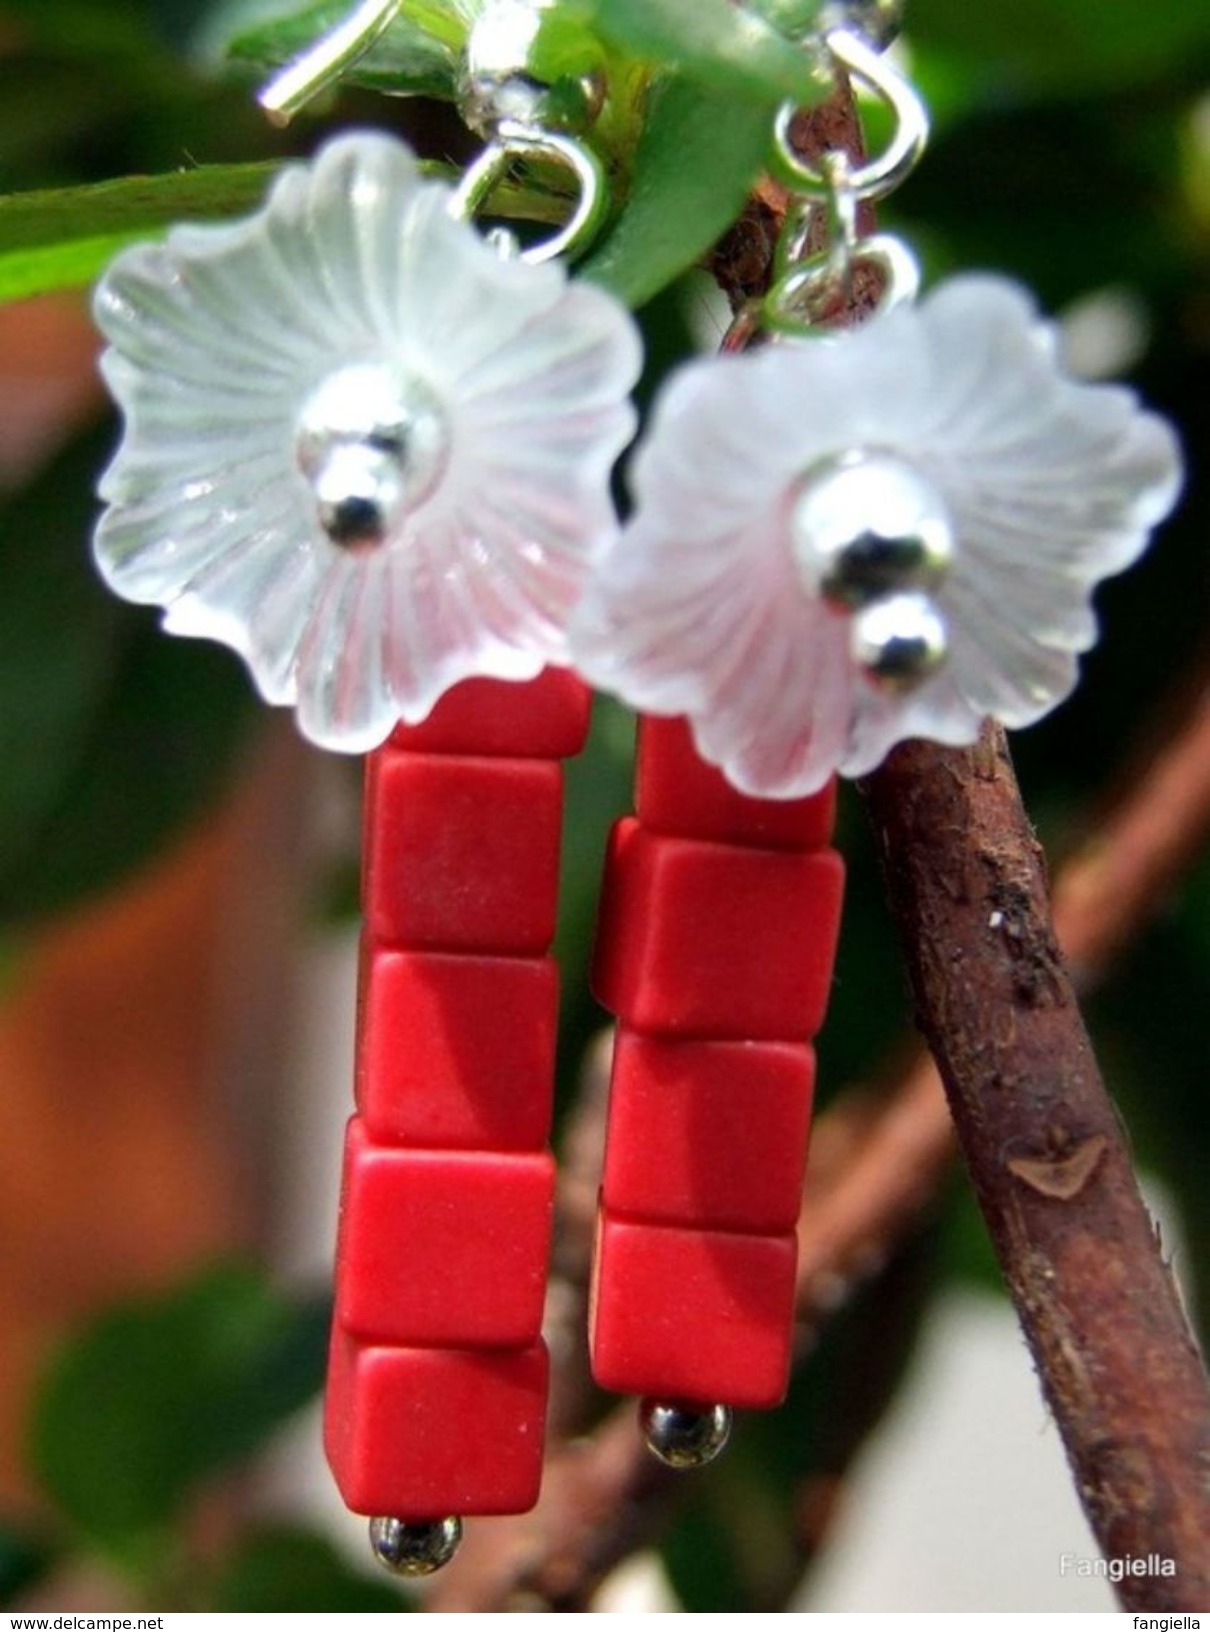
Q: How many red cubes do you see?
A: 9